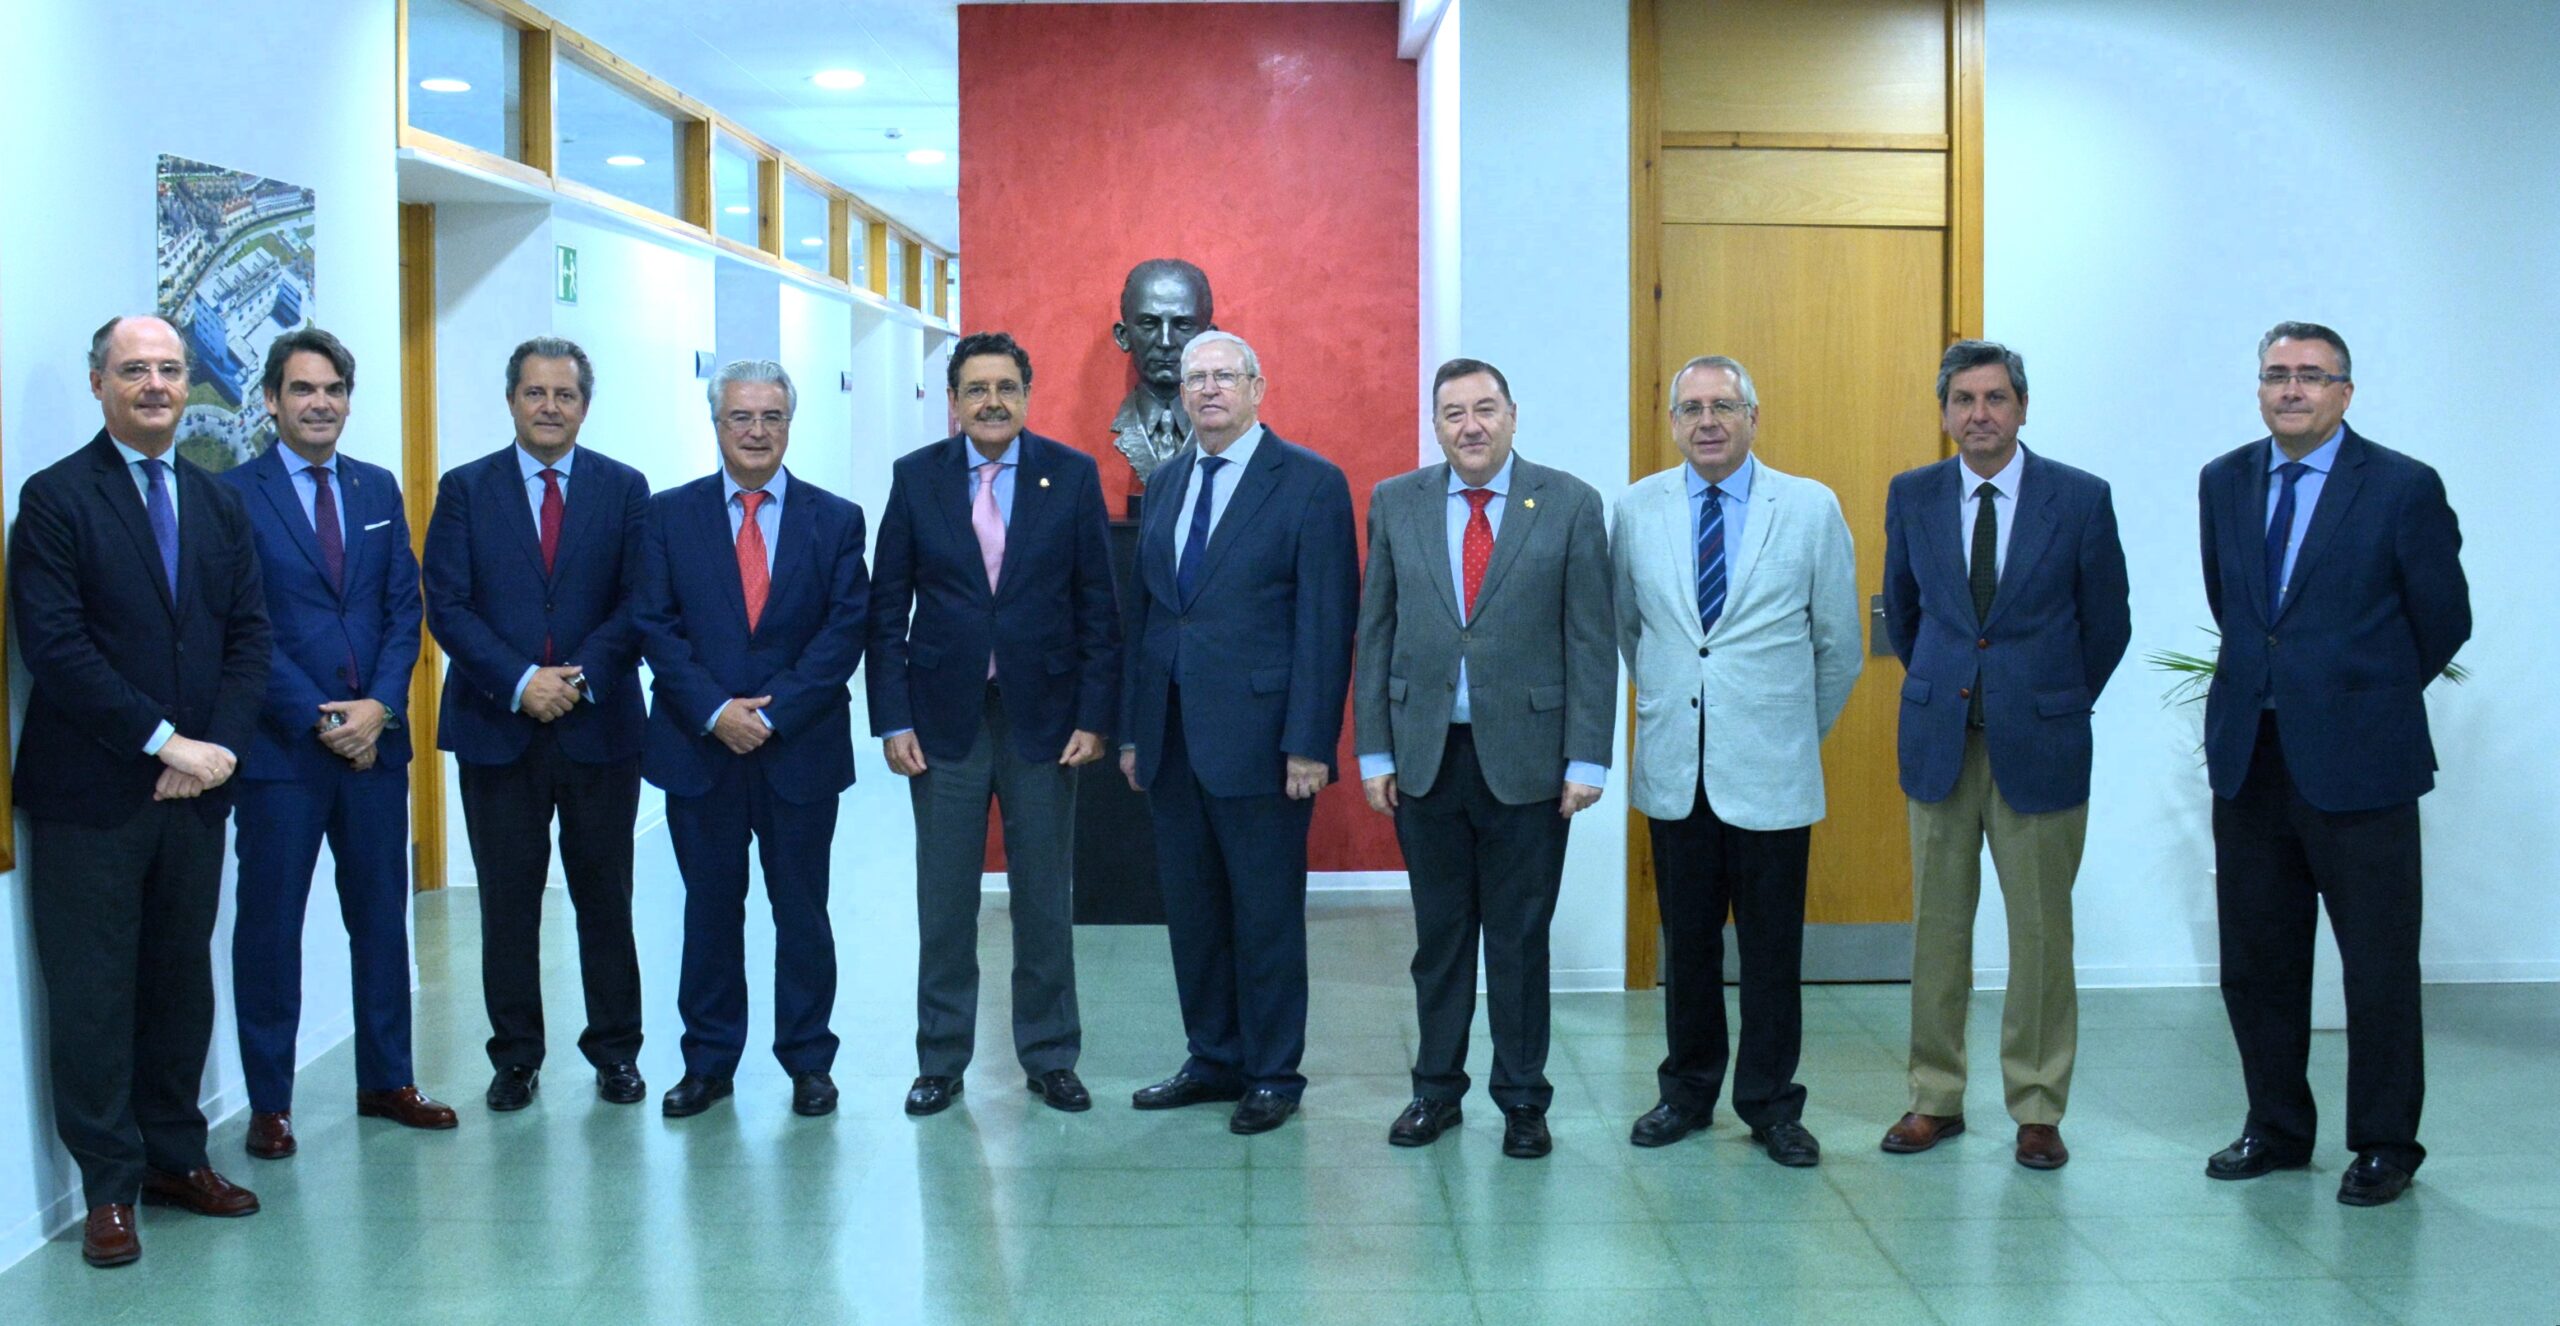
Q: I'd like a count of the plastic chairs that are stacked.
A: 0